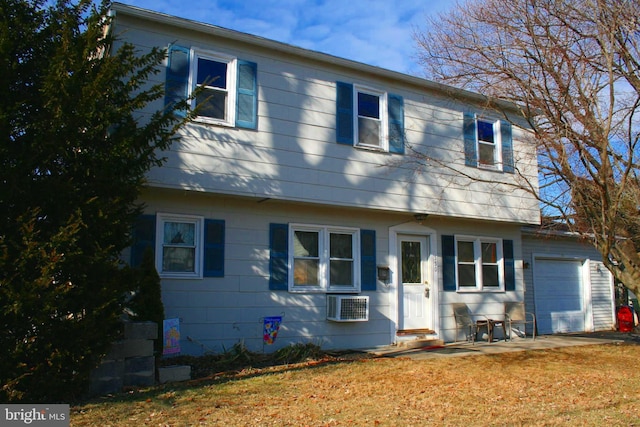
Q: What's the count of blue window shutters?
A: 12